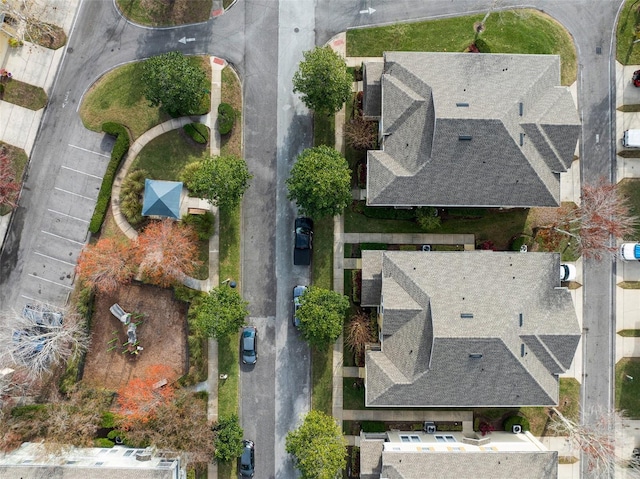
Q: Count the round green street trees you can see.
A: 8